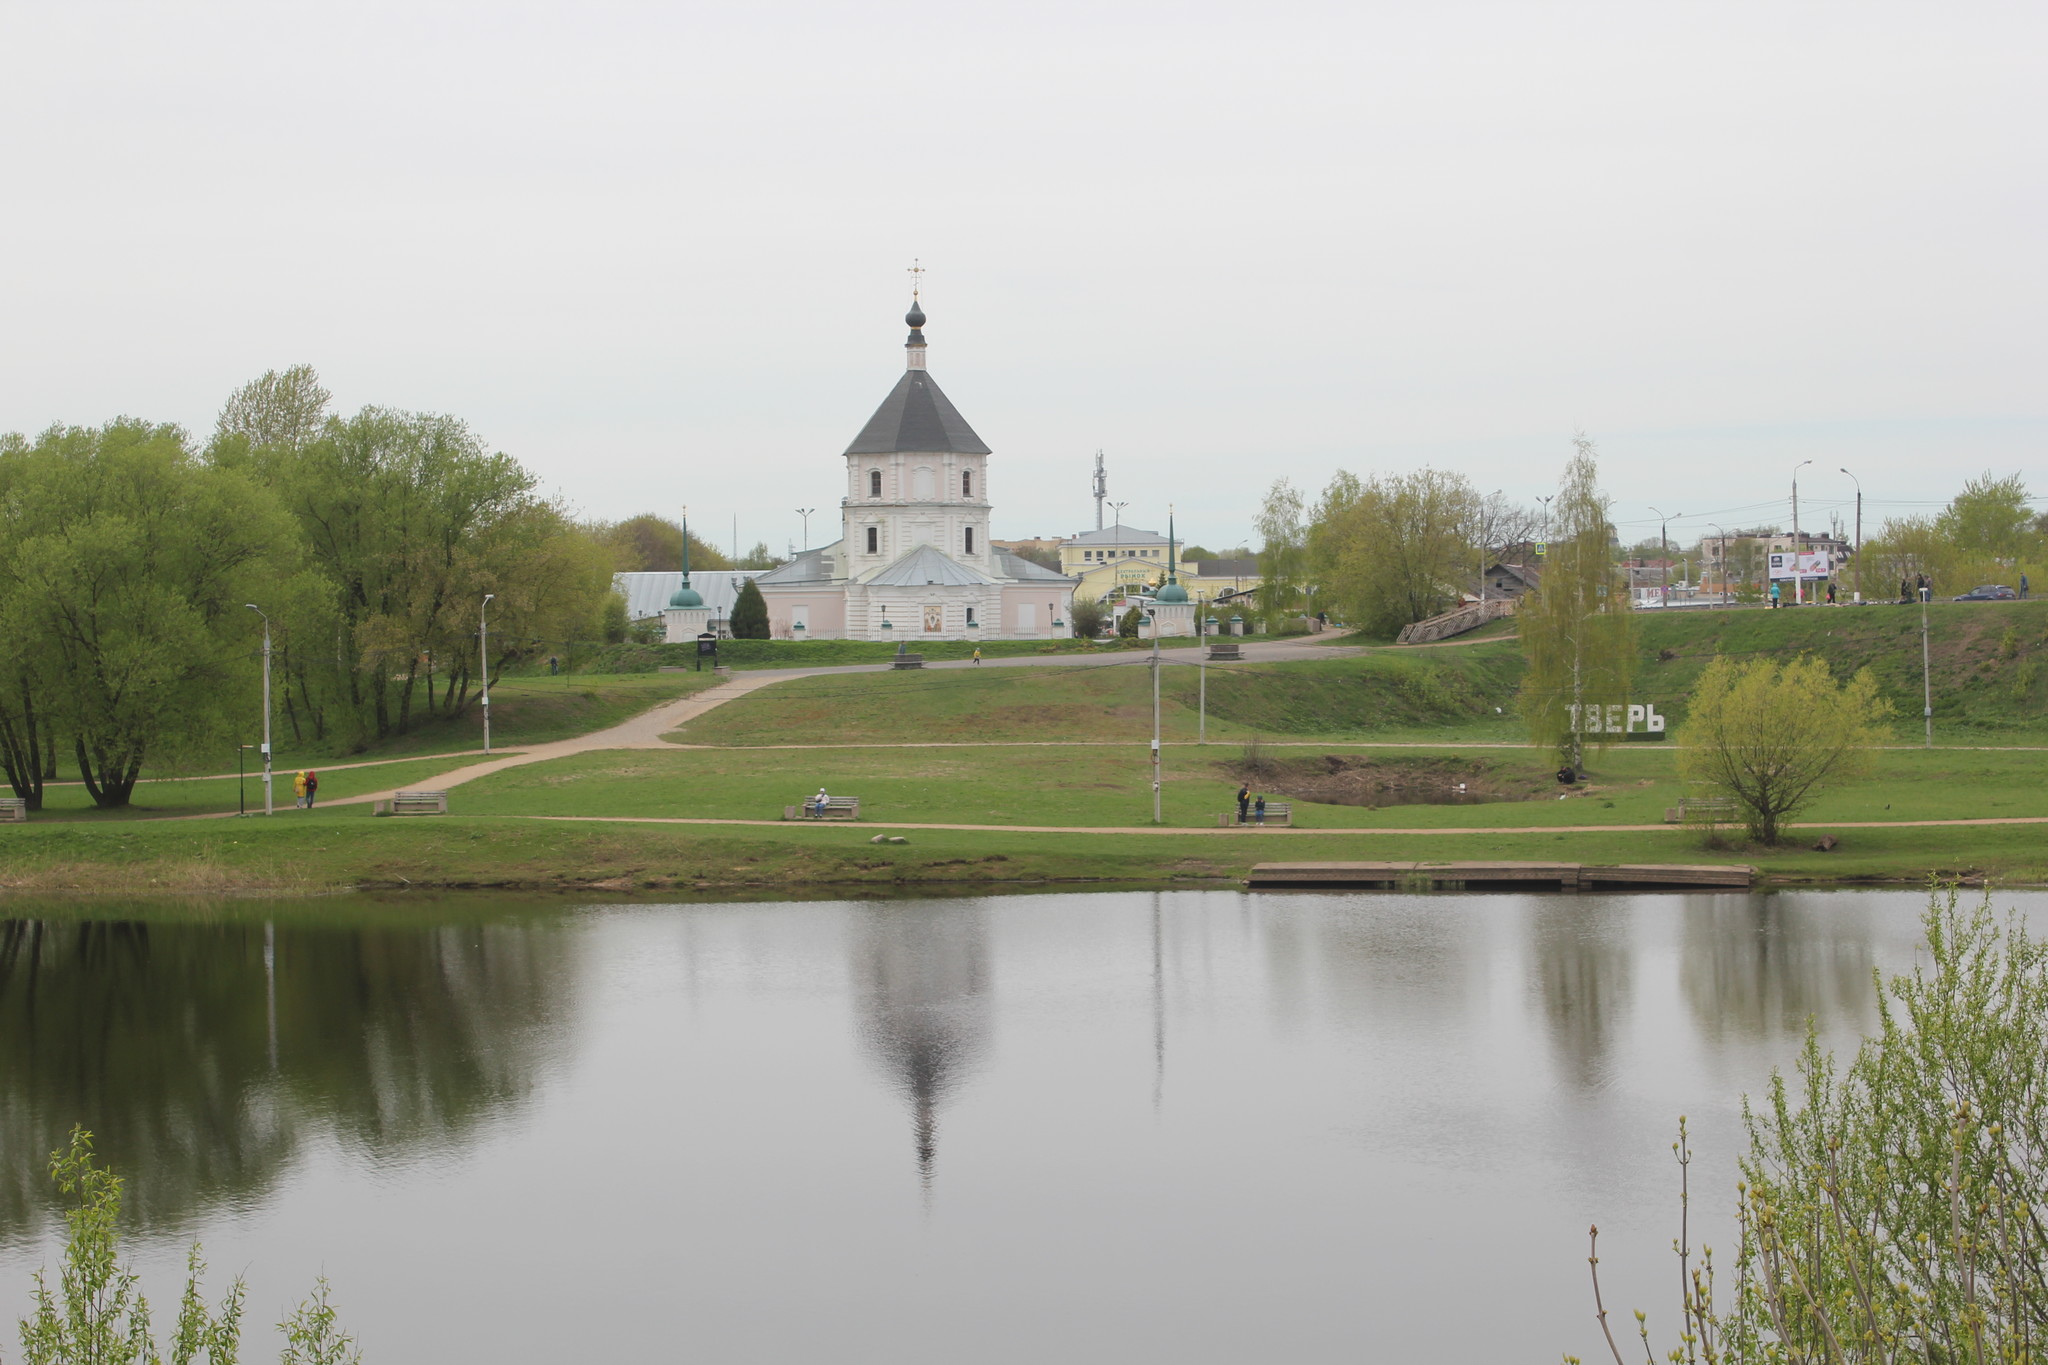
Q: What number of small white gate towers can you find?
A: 2